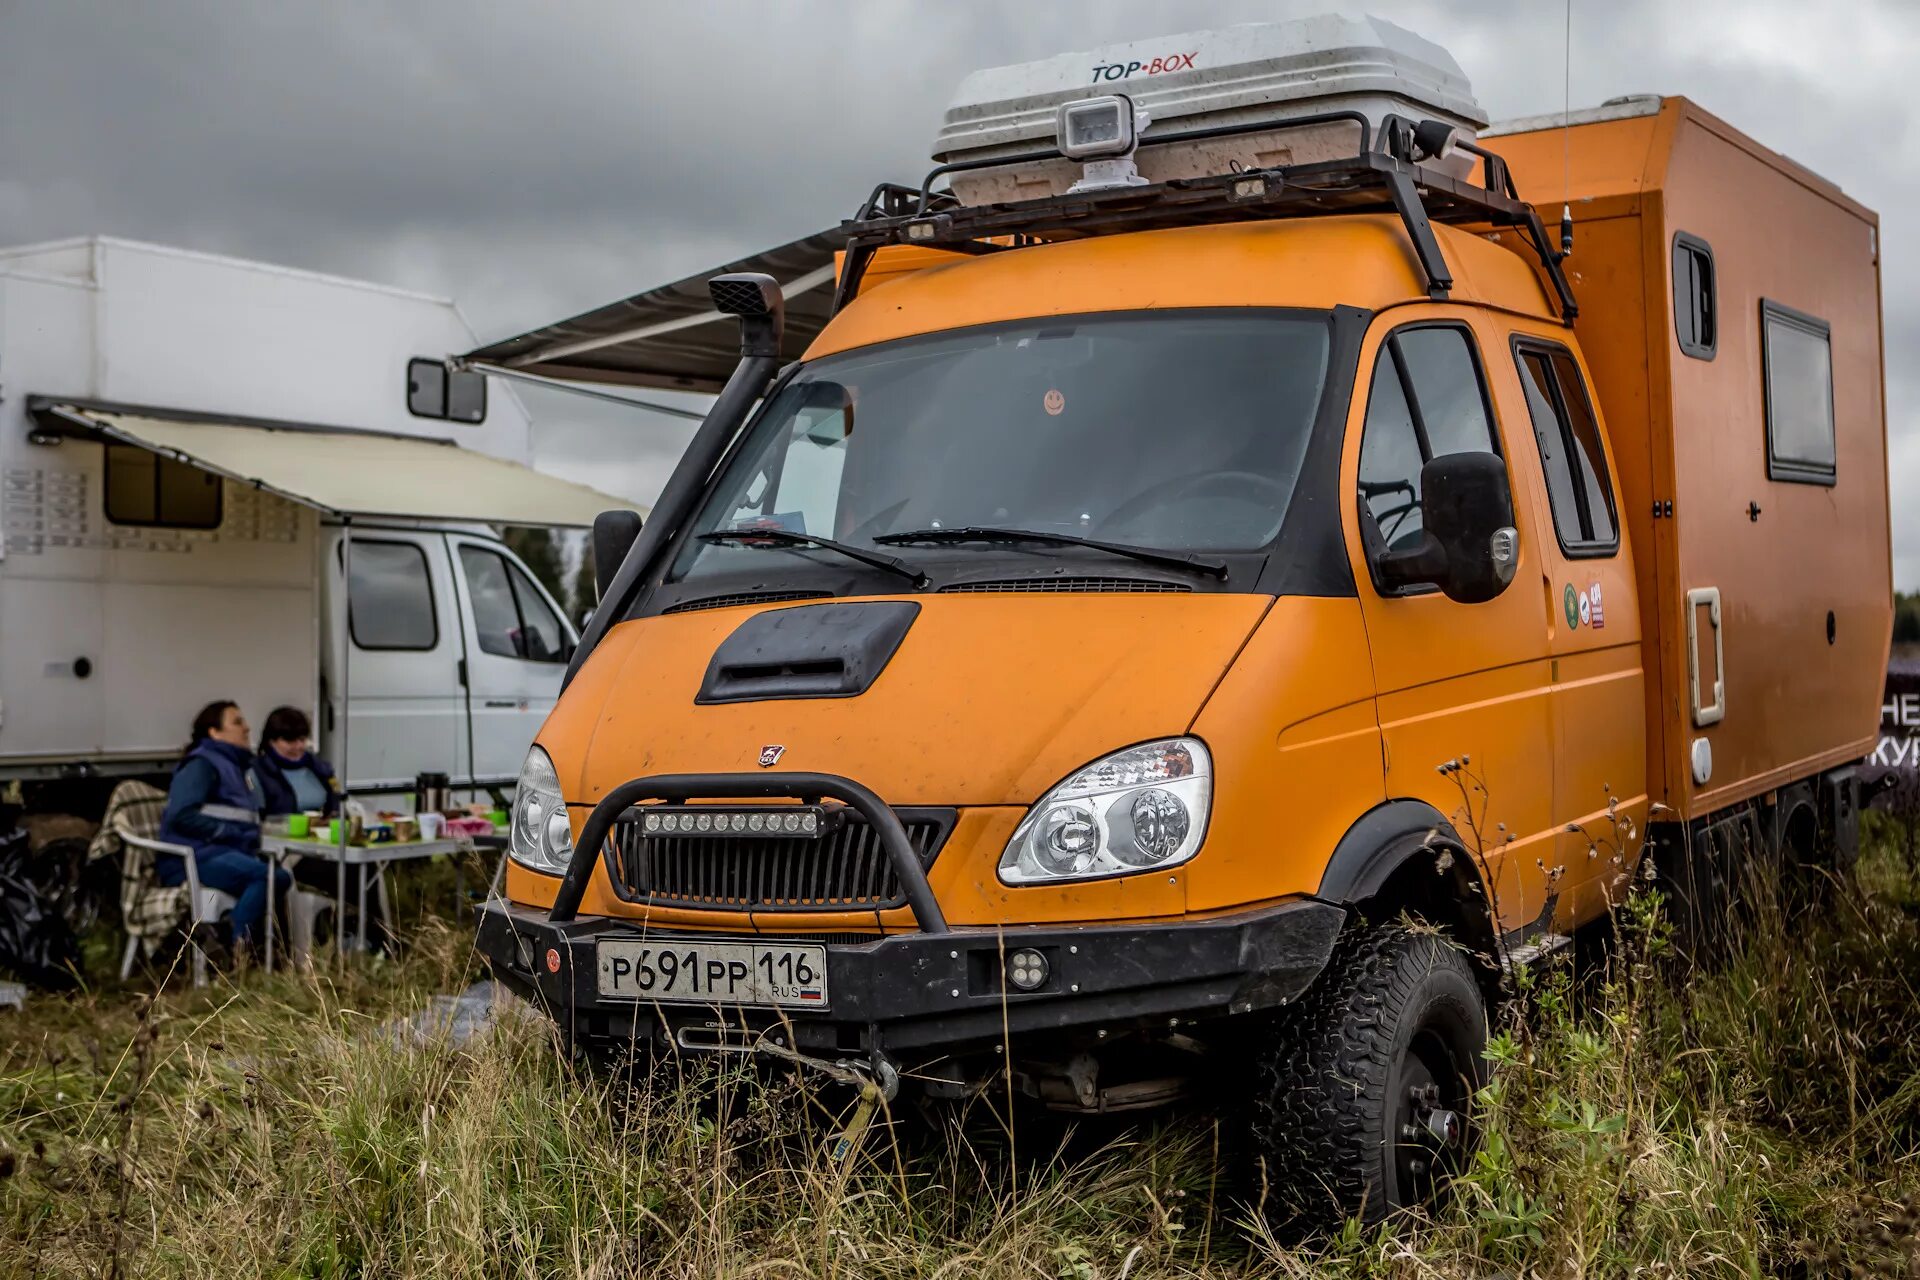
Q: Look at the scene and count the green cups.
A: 3